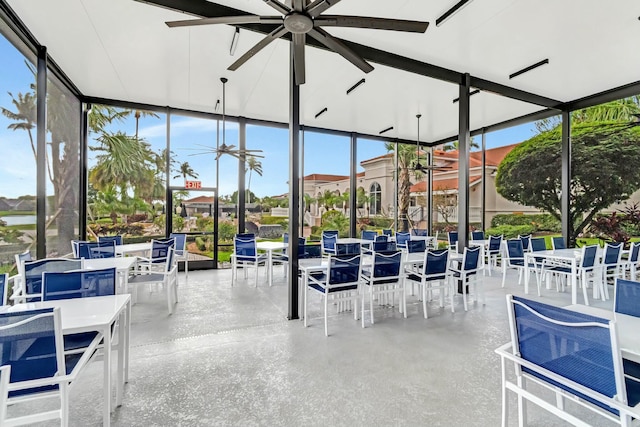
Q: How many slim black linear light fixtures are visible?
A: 8